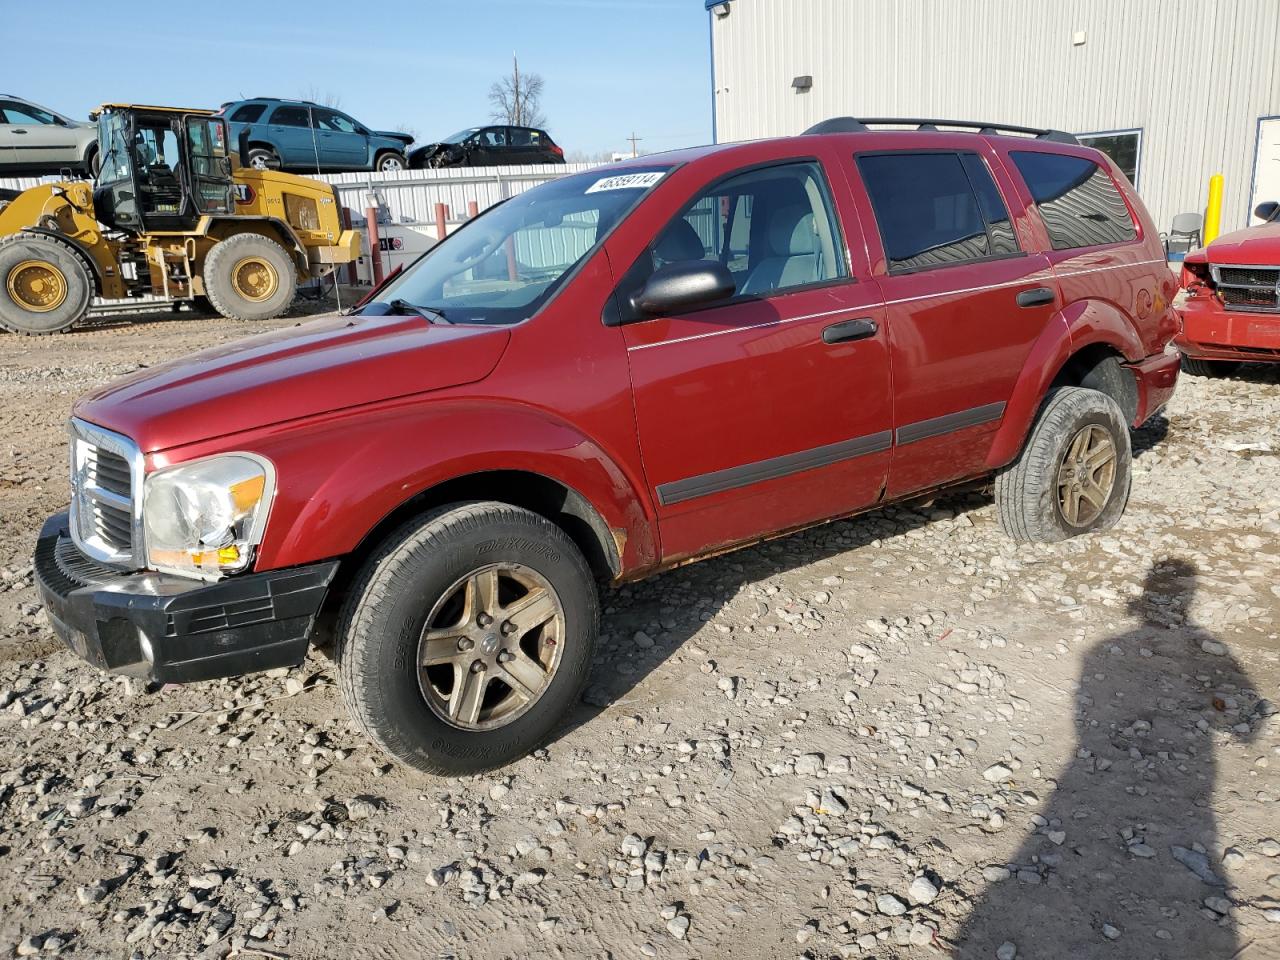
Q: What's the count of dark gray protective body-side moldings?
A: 2